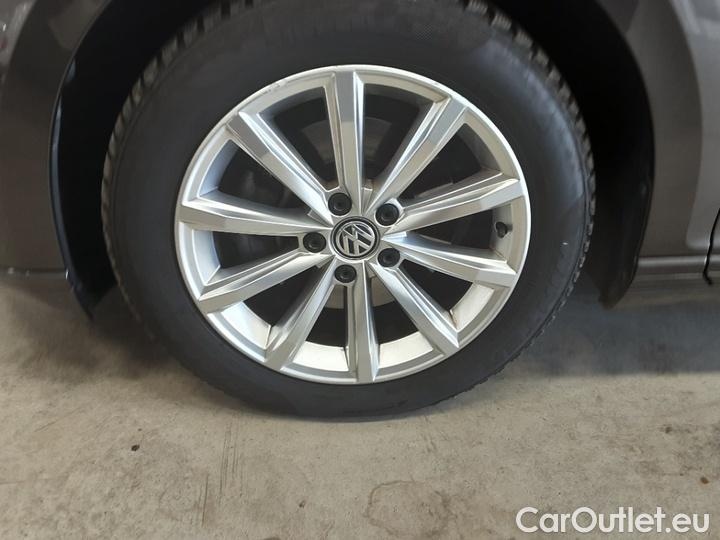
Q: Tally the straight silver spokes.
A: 10